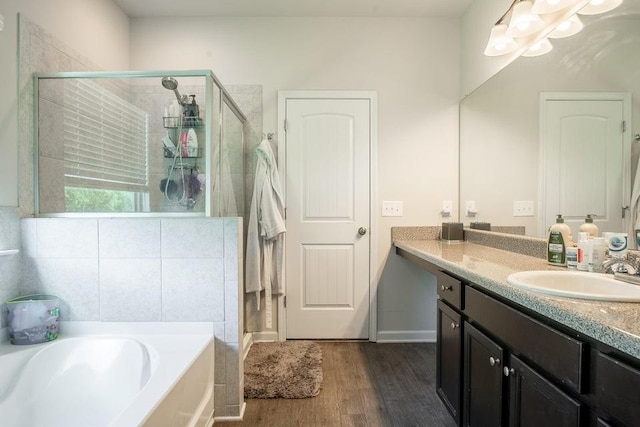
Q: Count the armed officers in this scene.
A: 0